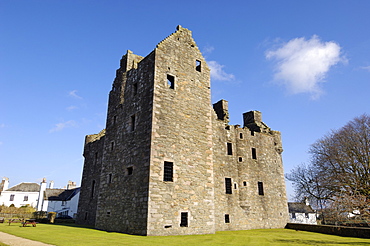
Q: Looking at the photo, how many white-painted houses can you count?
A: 3